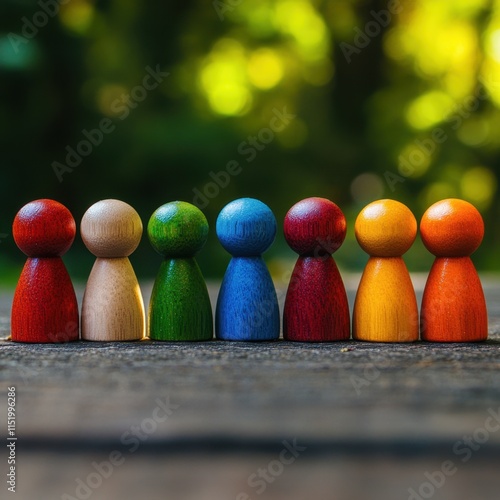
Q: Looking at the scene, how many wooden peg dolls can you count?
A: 7